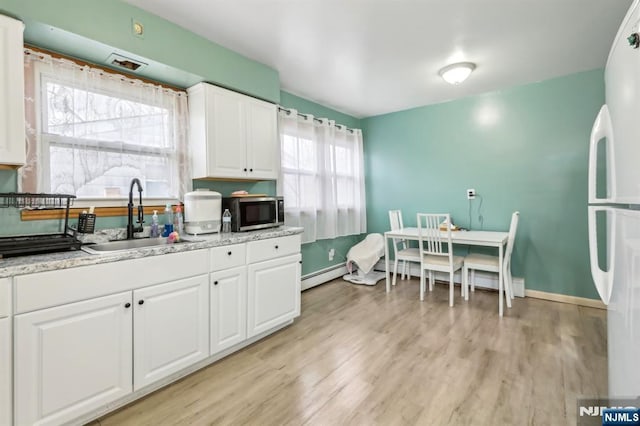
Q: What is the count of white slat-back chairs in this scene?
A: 3